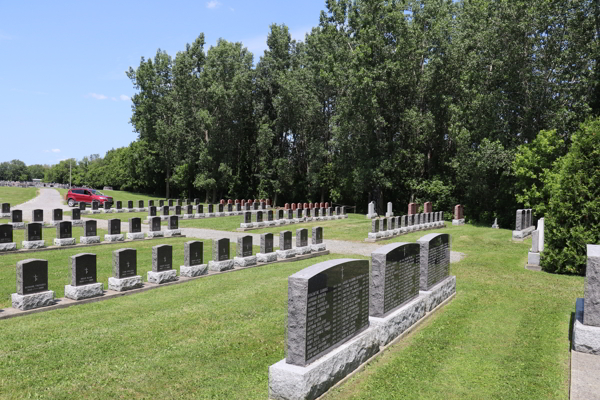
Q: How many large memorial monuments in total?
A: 3